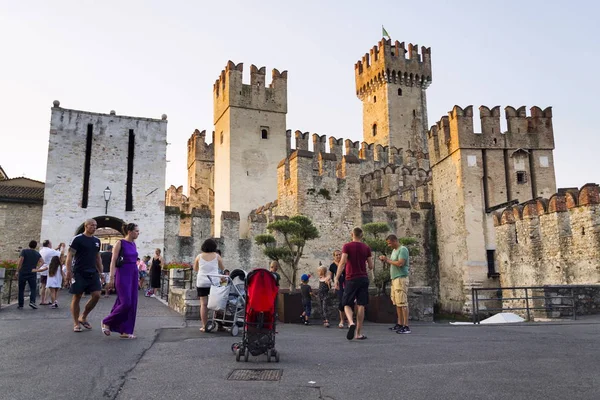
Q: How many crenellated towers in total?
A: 4